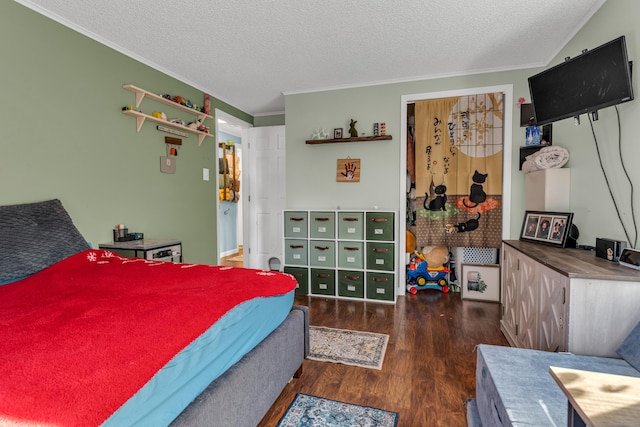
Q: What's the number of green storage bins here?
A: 12